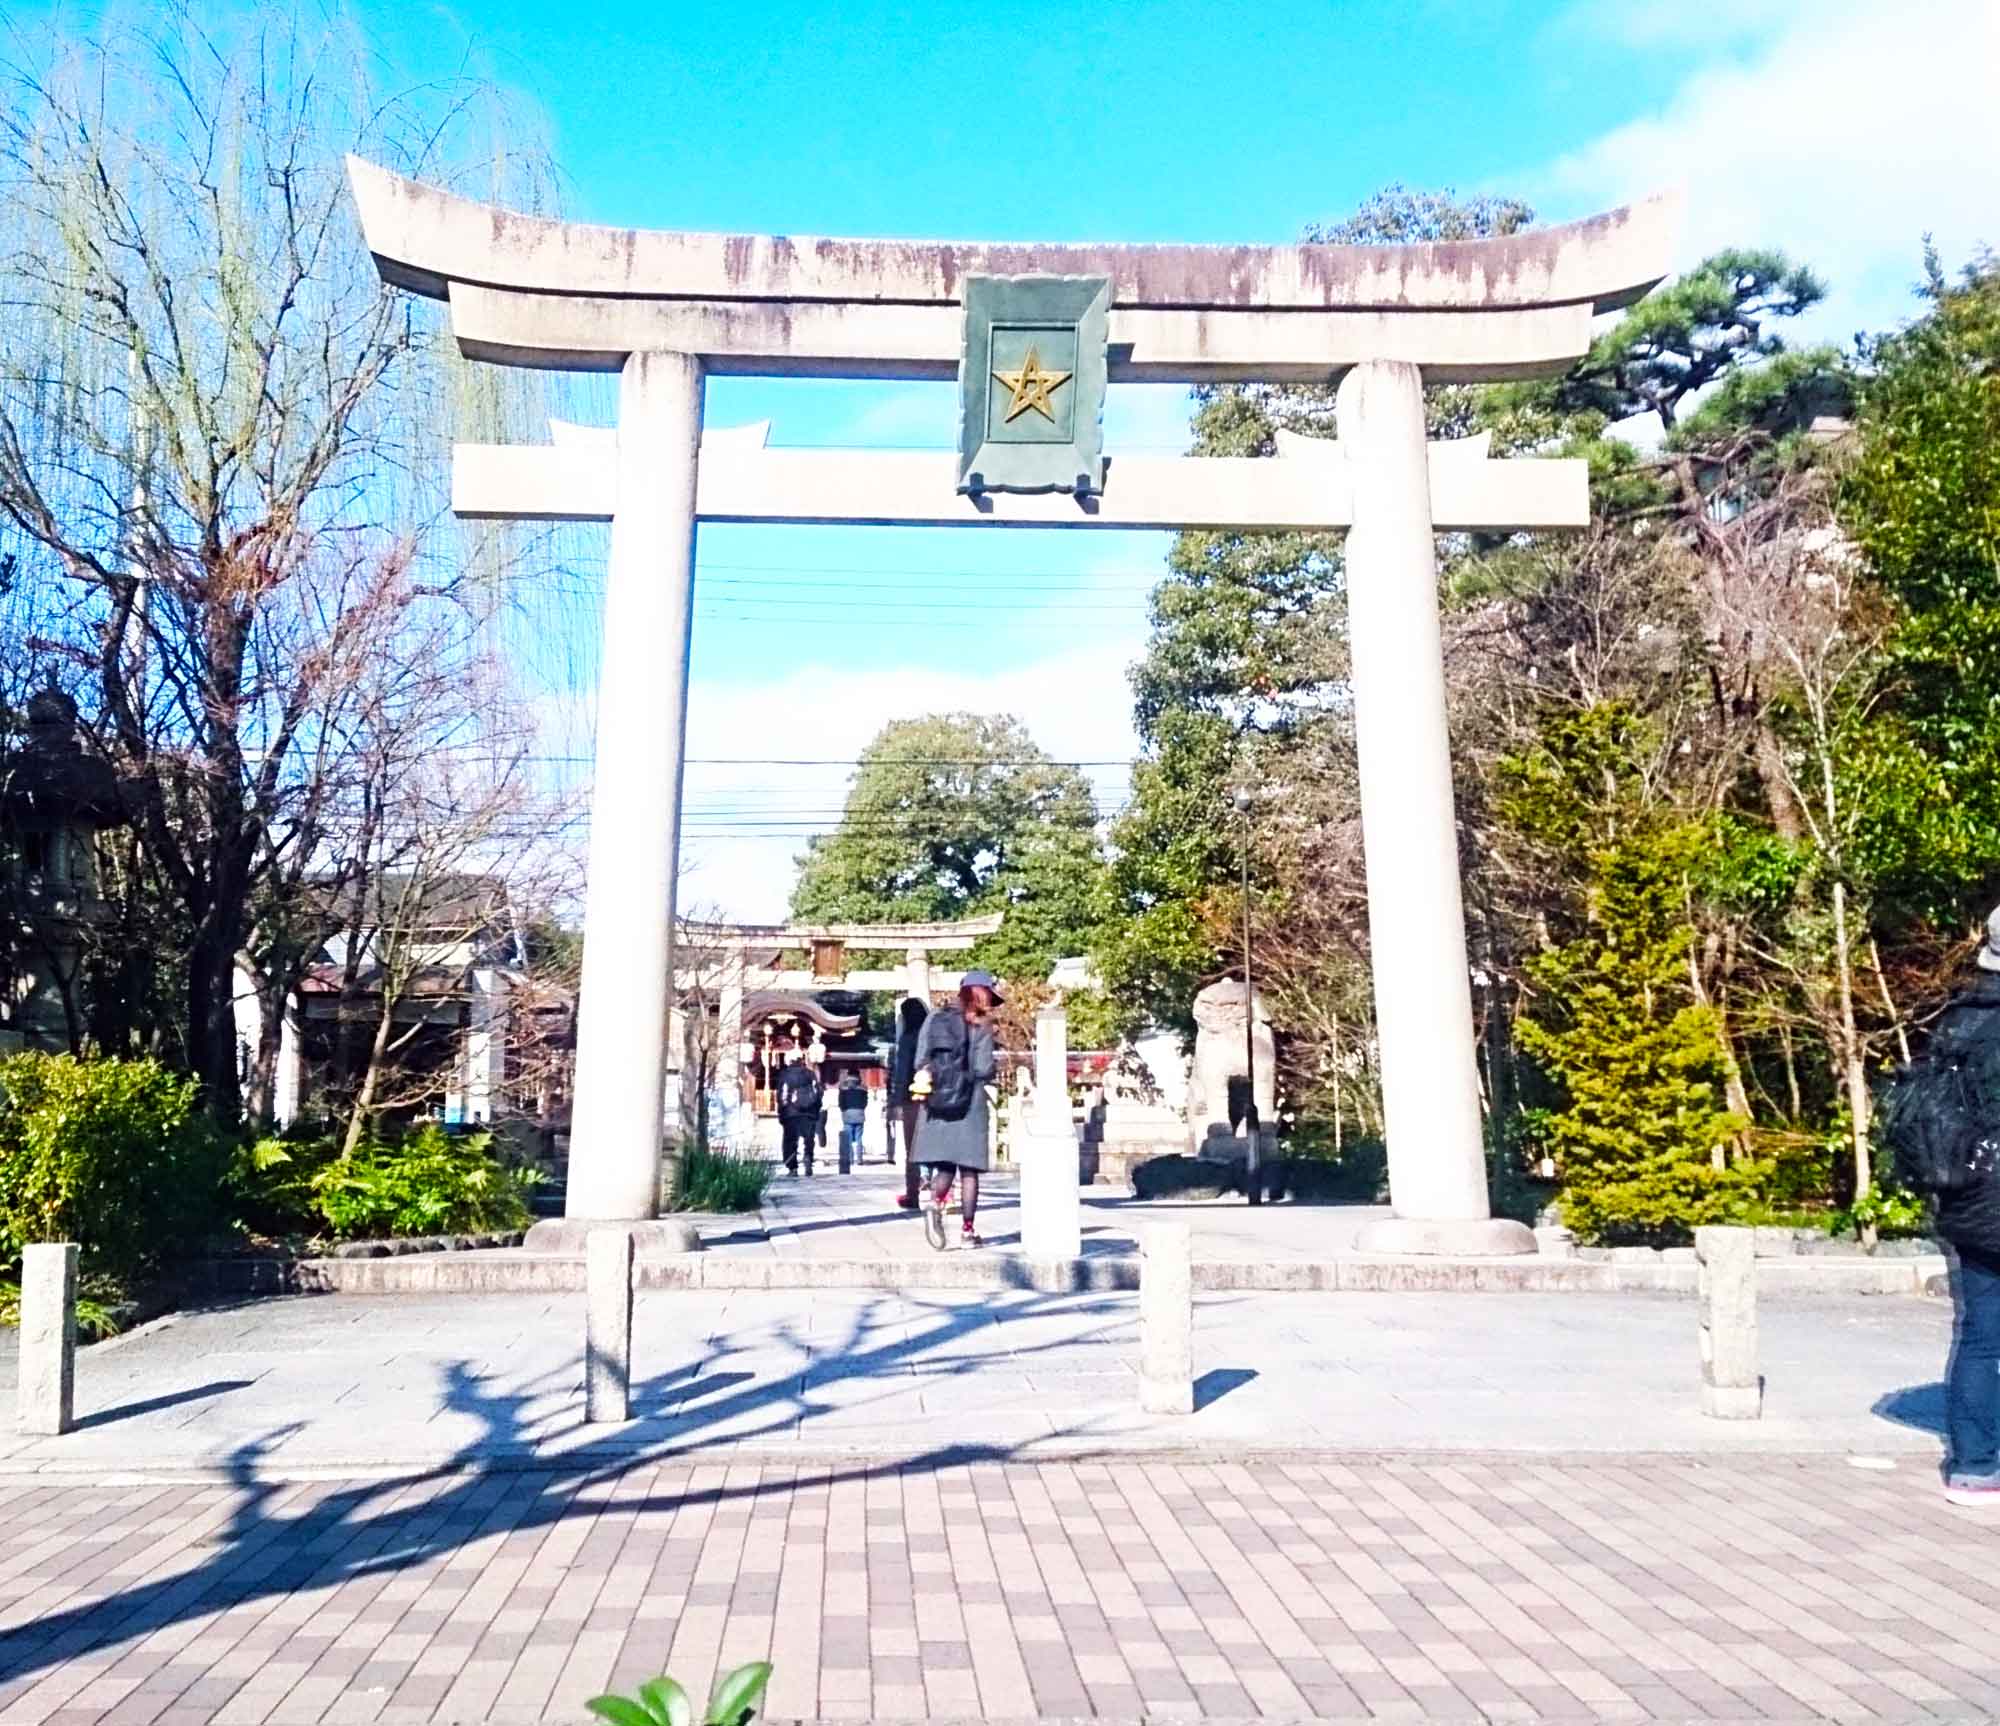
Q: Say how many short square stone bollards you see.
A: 4